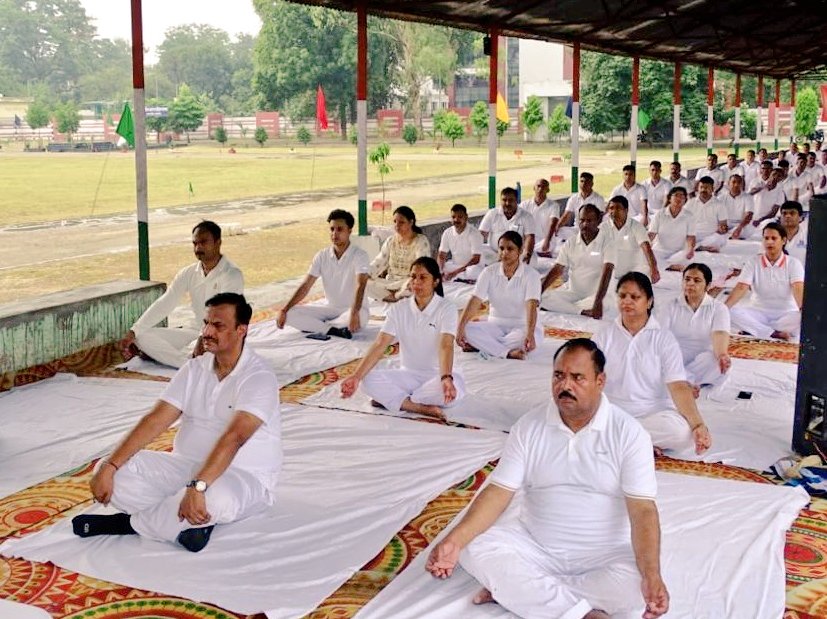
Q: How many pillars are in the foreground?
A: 11